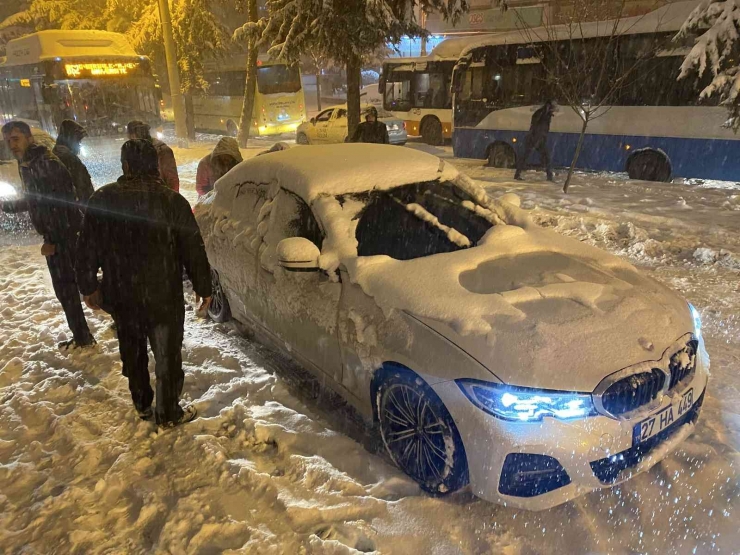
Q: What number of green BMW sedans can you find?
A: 0